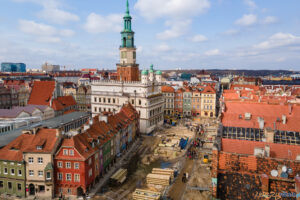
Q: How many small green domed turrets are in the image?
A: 3